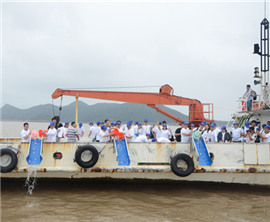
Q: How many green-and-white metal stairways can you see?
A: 1